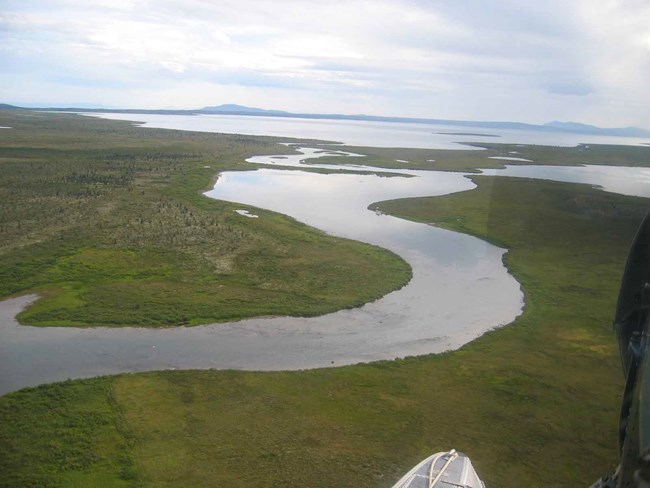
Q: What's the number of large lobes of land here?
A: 2